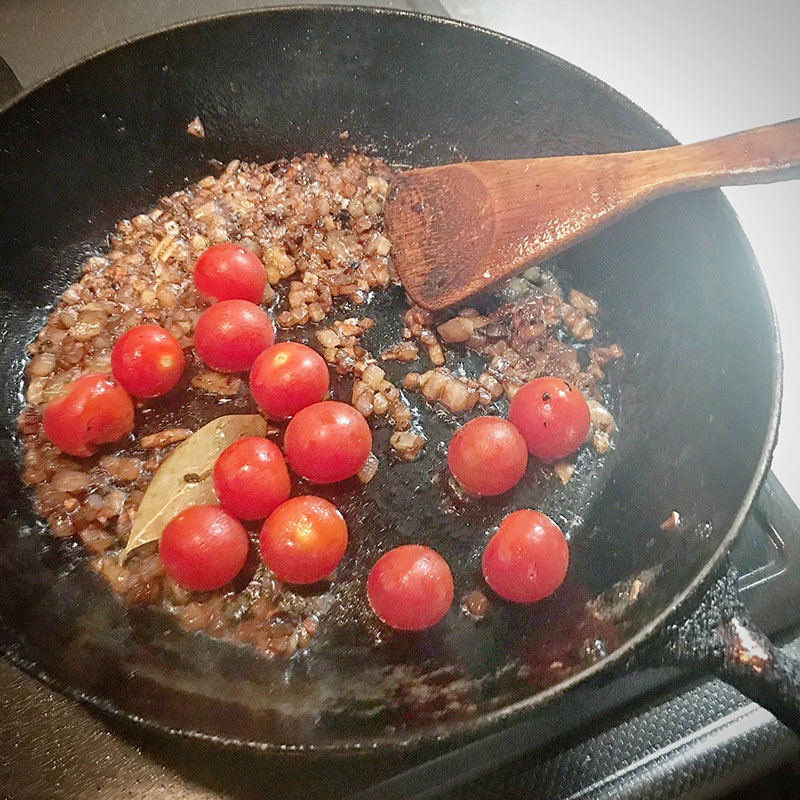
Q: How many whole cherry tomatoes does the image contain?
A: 13